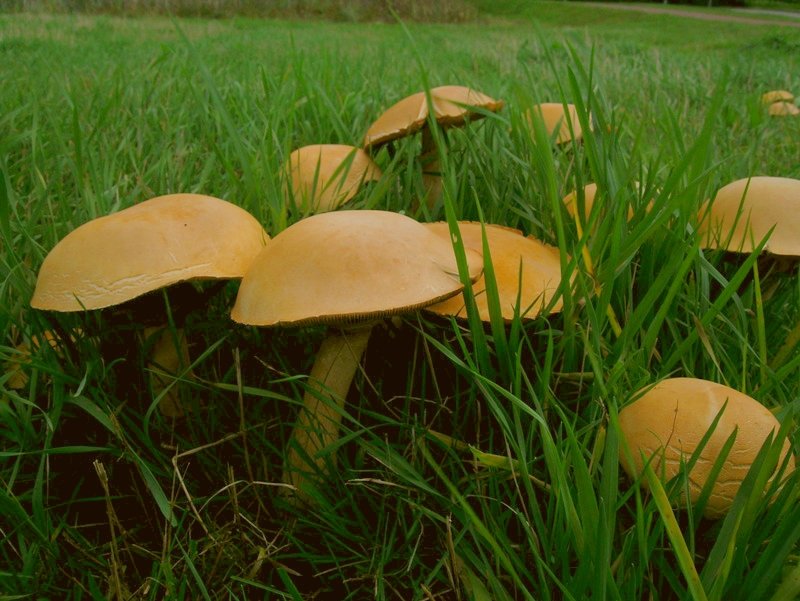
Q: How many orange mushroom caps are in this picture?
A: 11